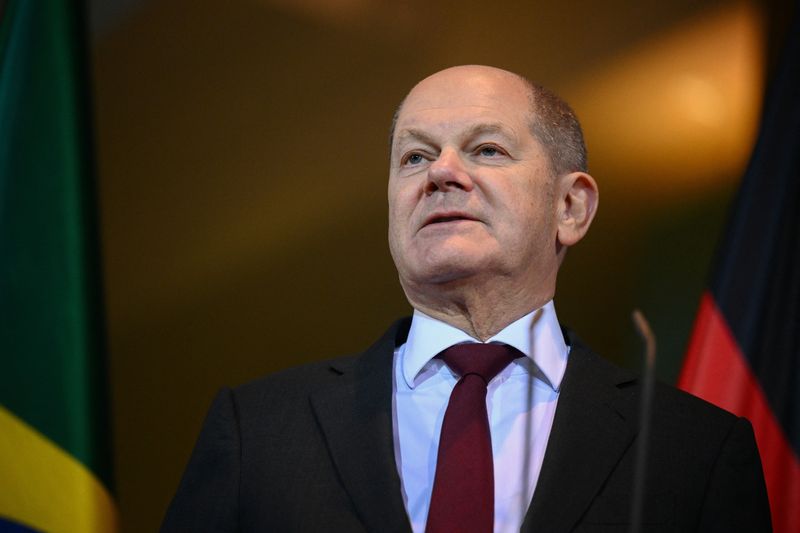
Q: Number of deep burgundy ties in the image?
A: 1